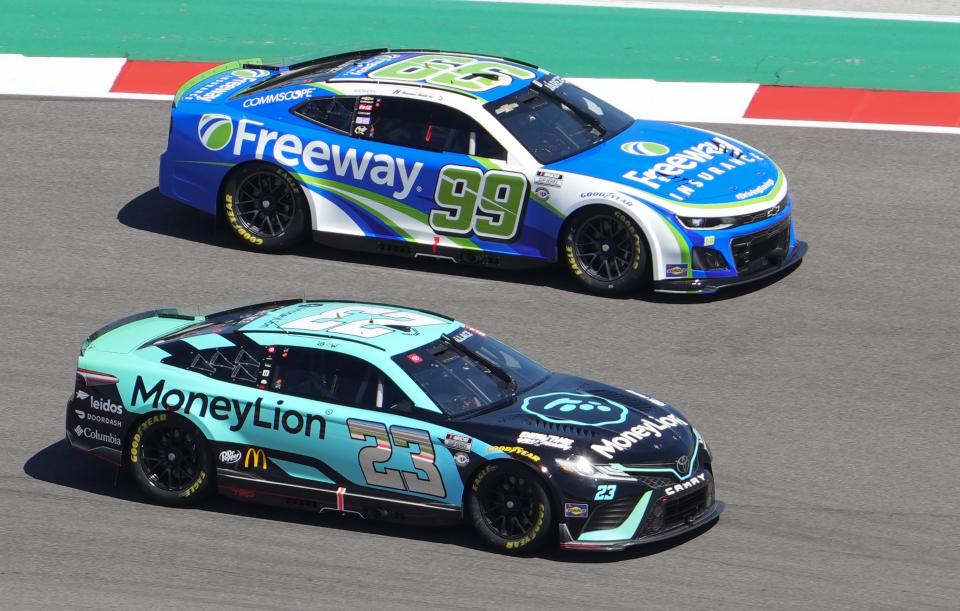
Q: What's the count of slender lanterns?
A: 0